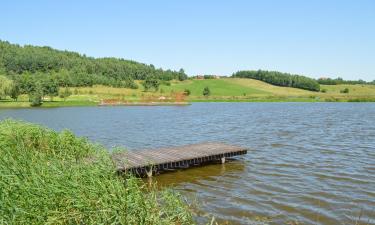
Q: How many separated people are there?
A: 0